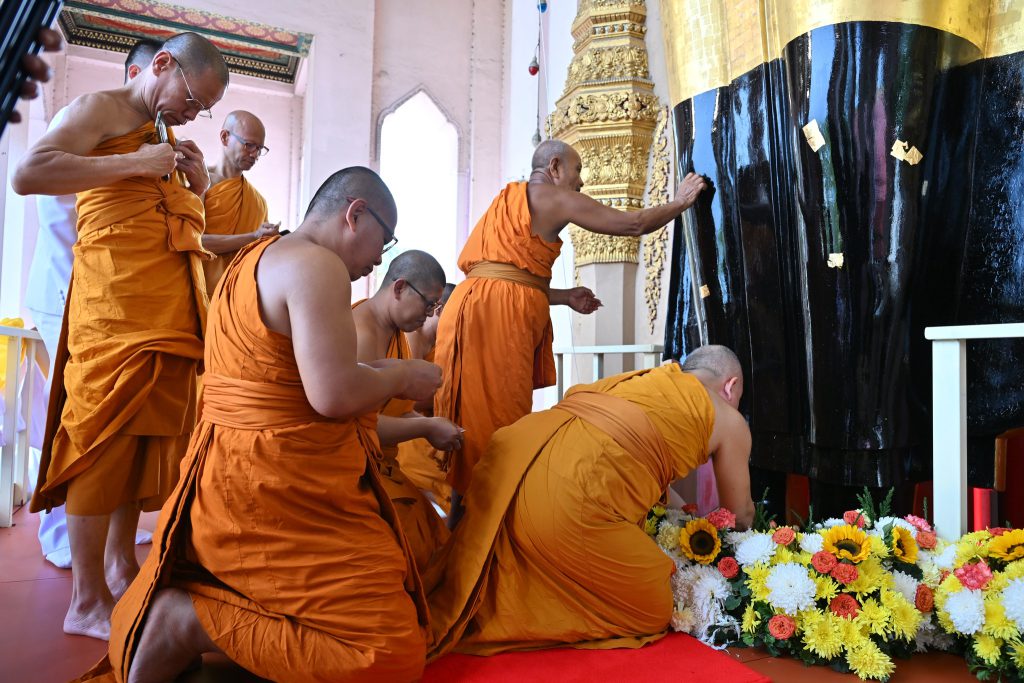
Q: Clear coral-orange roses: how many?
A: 9